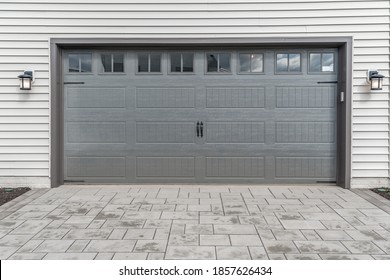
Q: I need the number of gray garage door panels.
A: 12